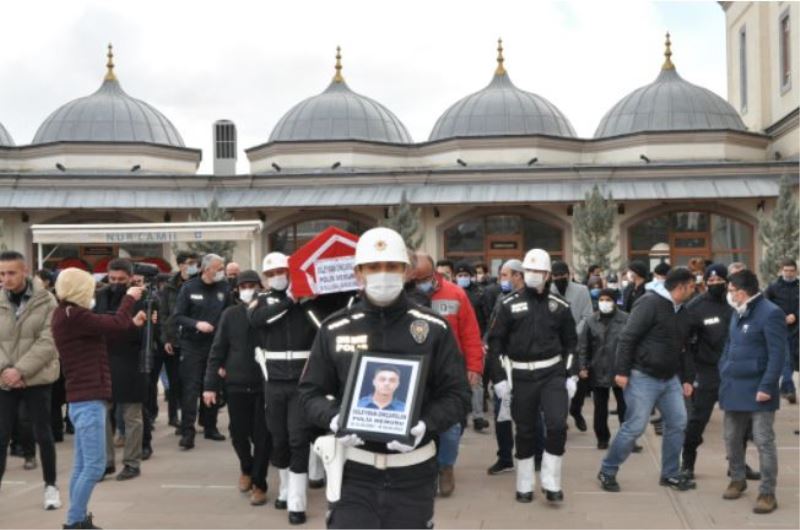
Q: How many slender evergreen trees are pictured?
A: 4